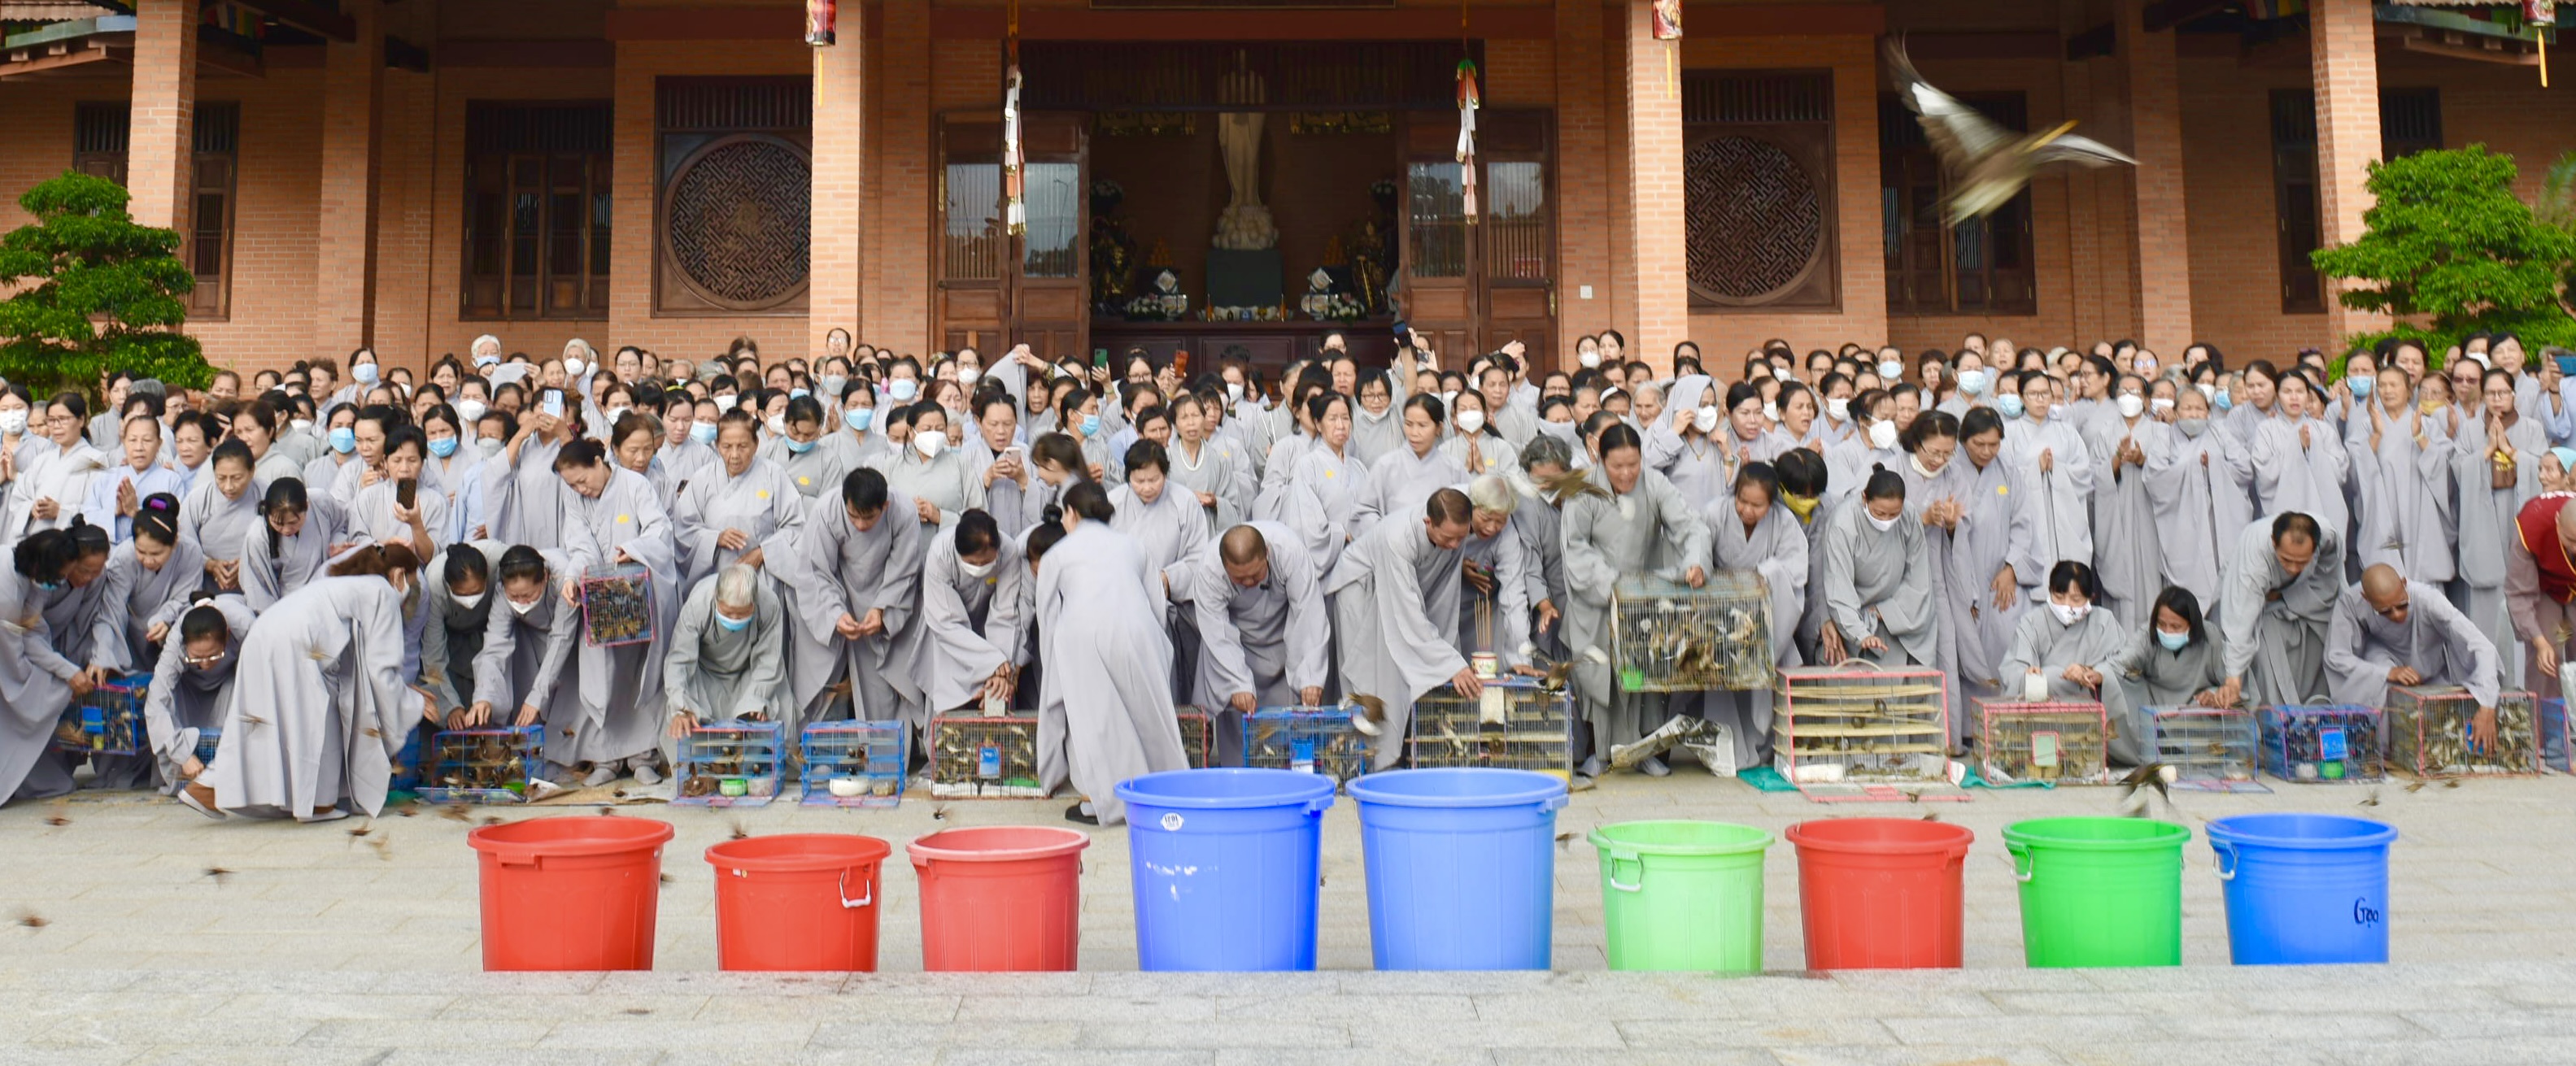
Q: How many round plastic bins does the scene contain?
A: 9